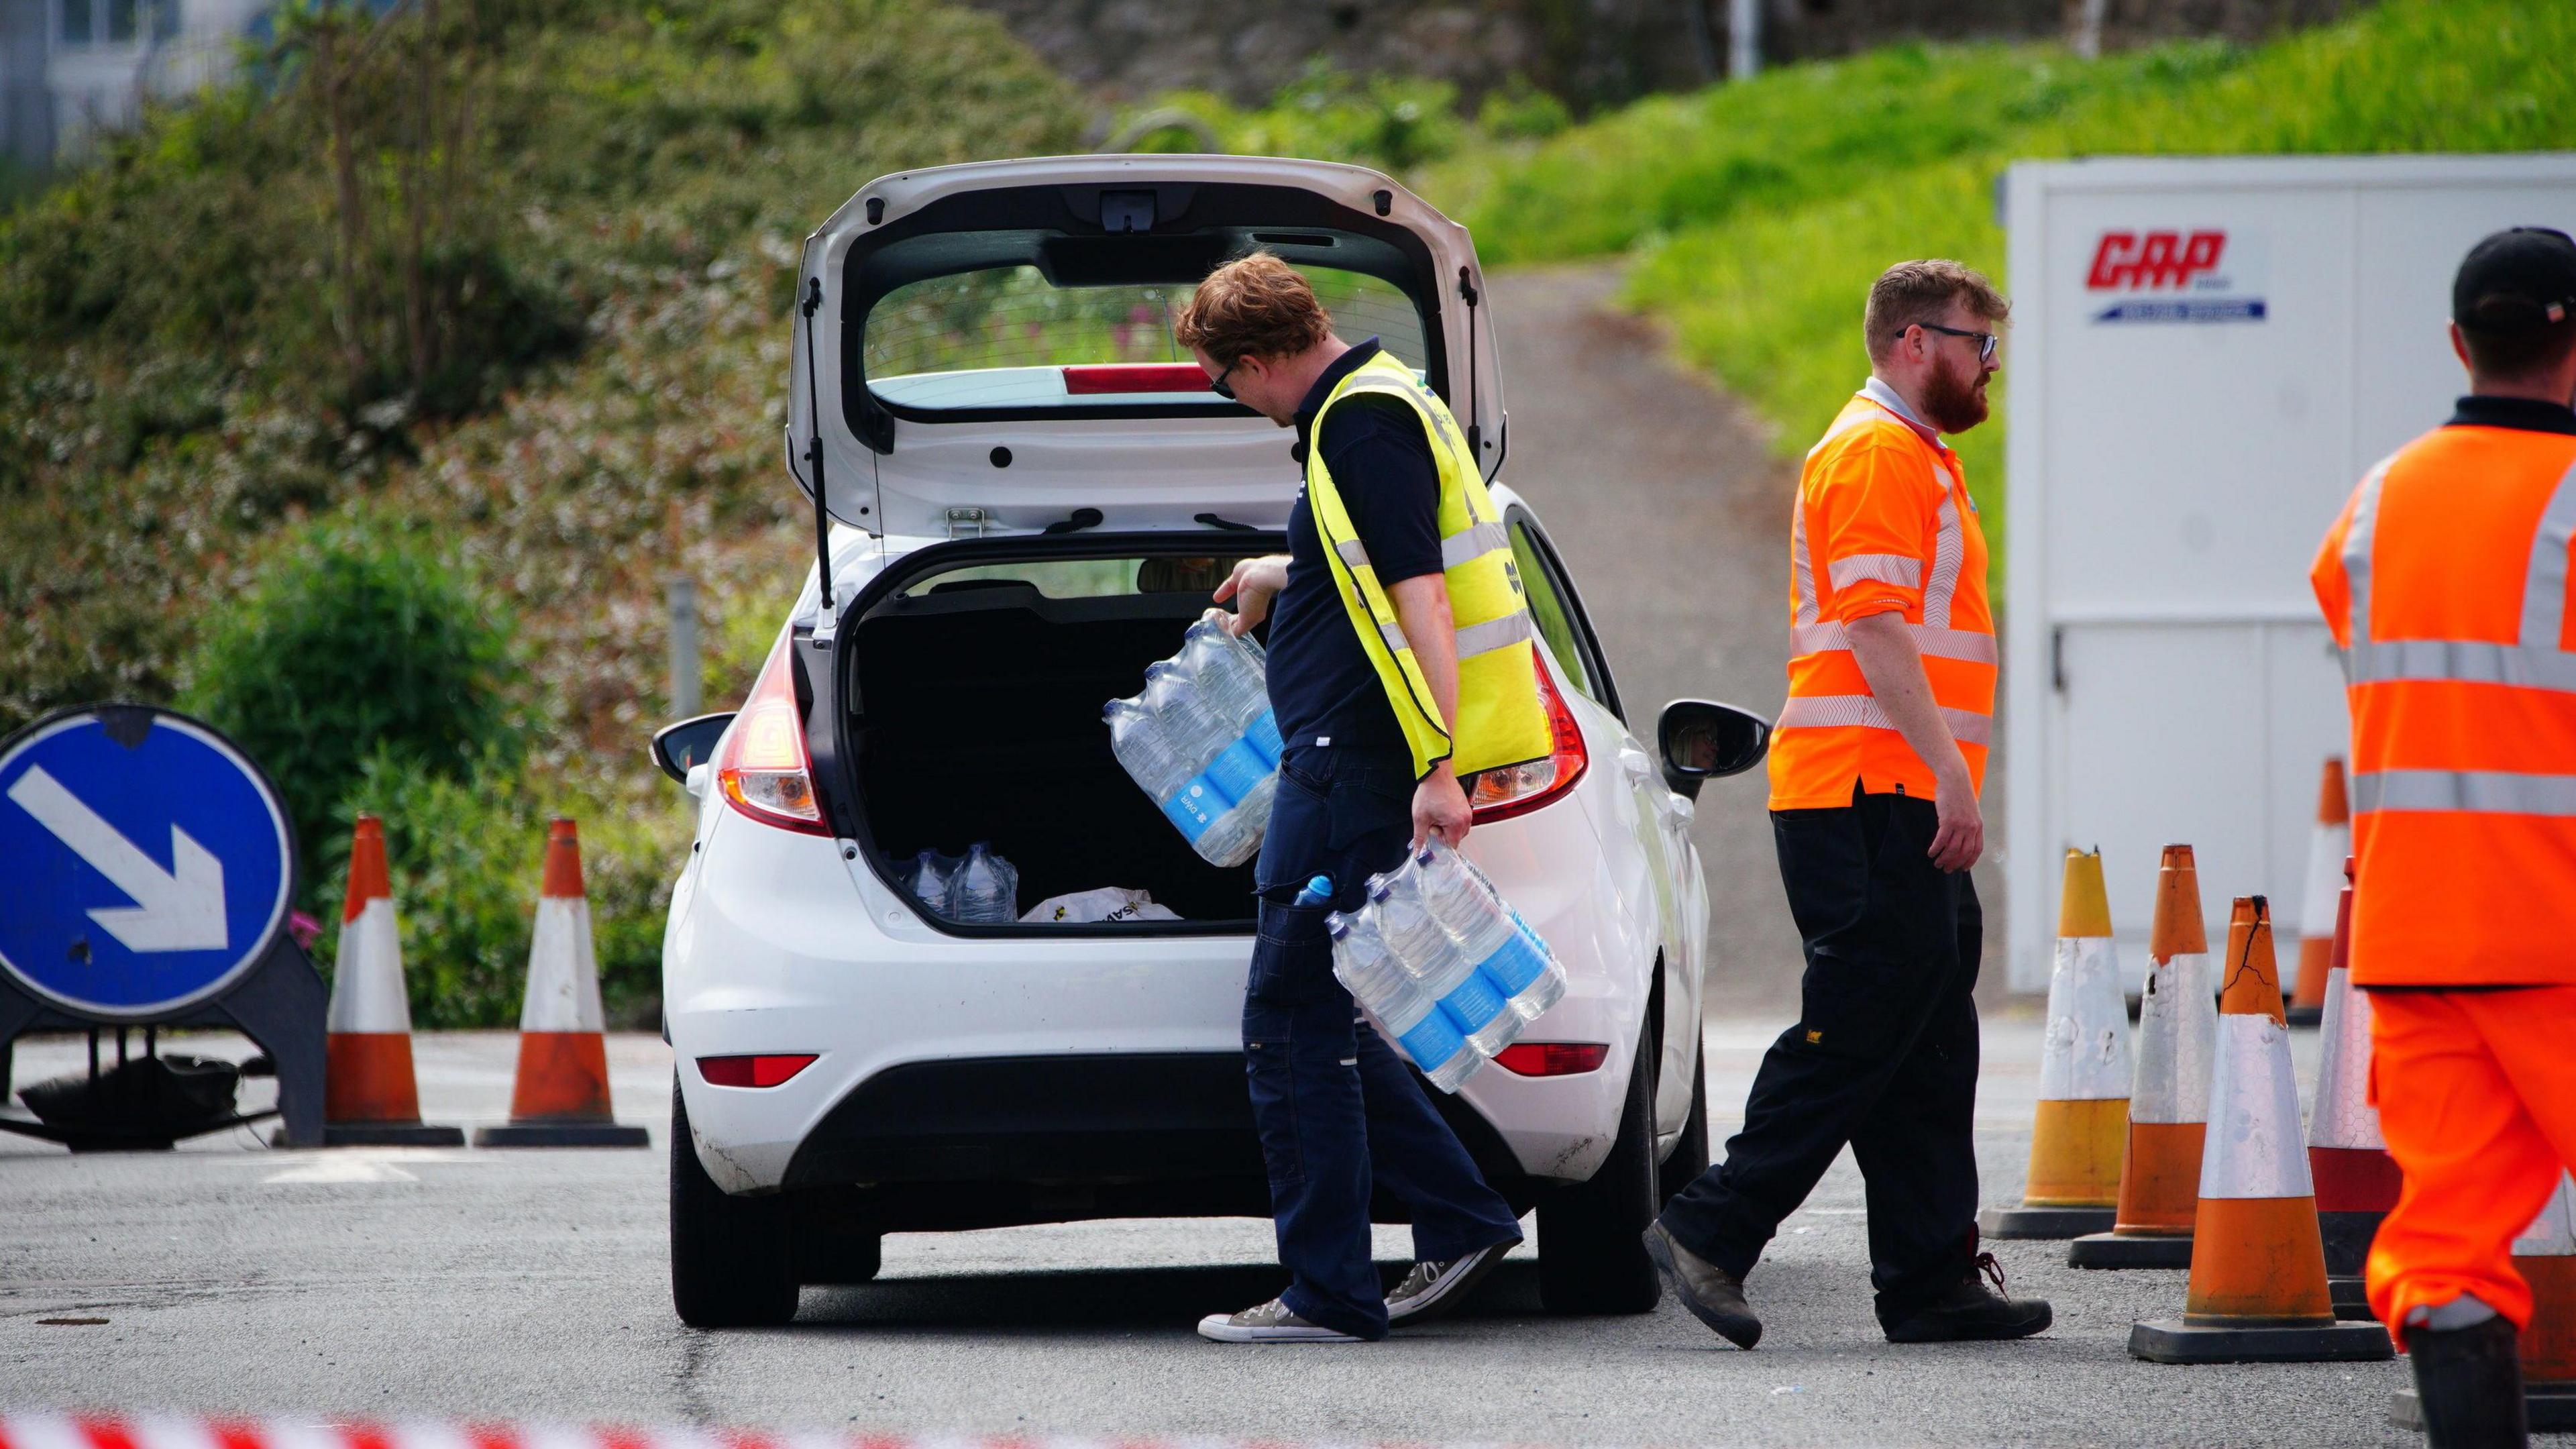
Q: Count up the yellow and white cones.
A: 1